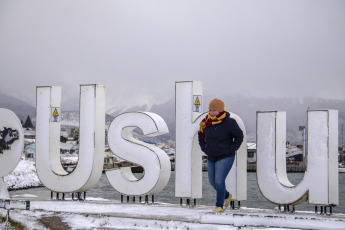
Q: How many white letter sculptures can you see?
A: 4